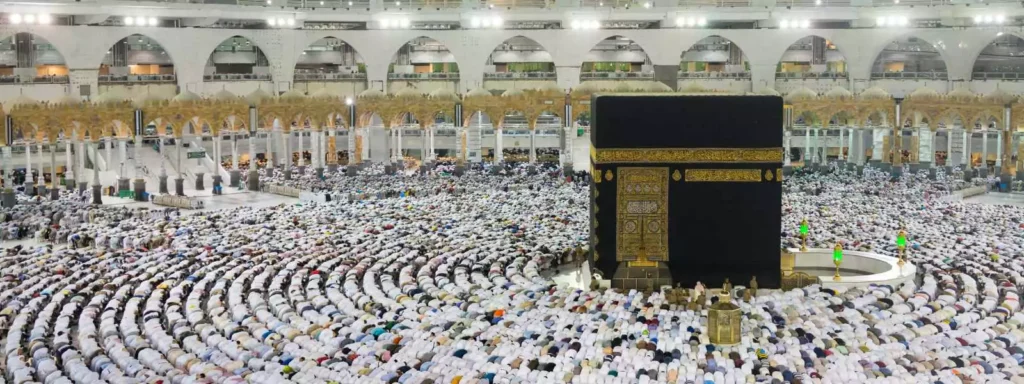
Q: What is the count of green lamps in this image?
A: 3